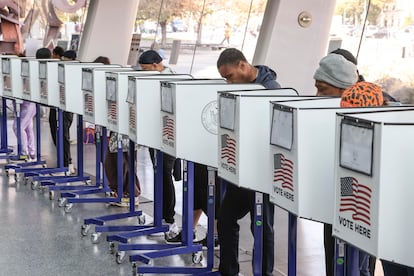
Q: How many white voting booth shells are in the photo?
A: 11